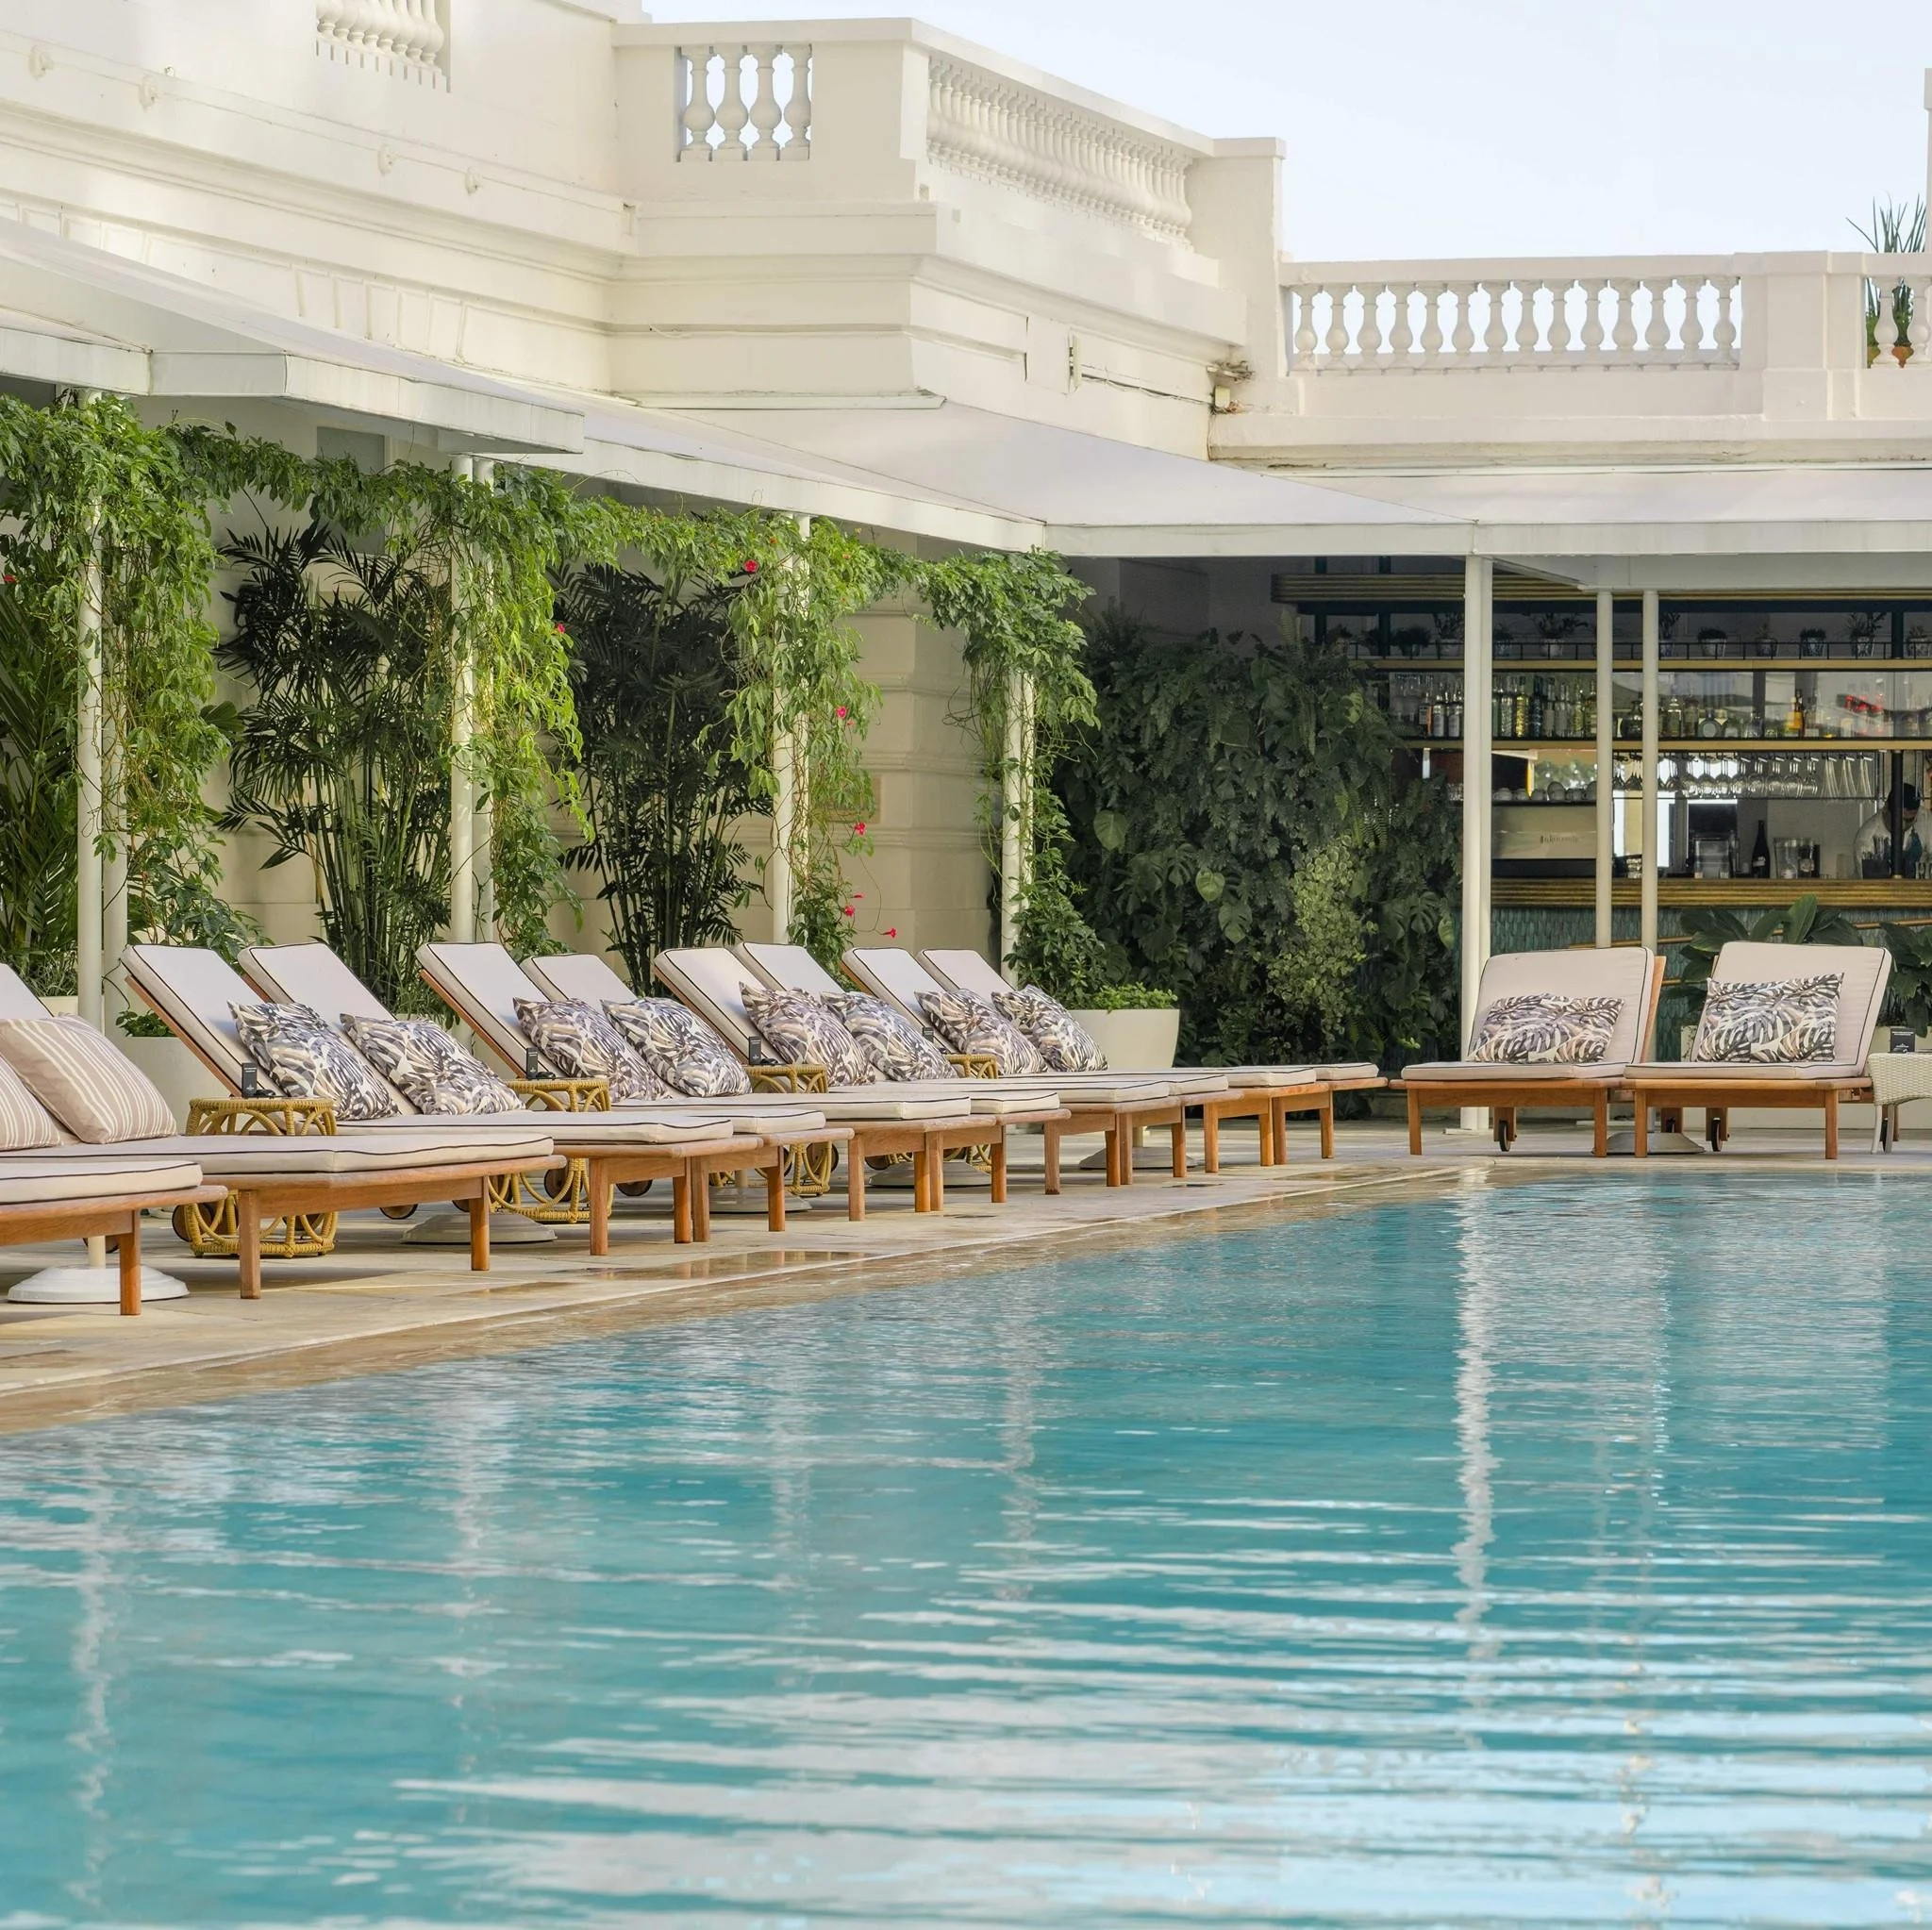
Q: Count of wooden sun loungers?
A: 12